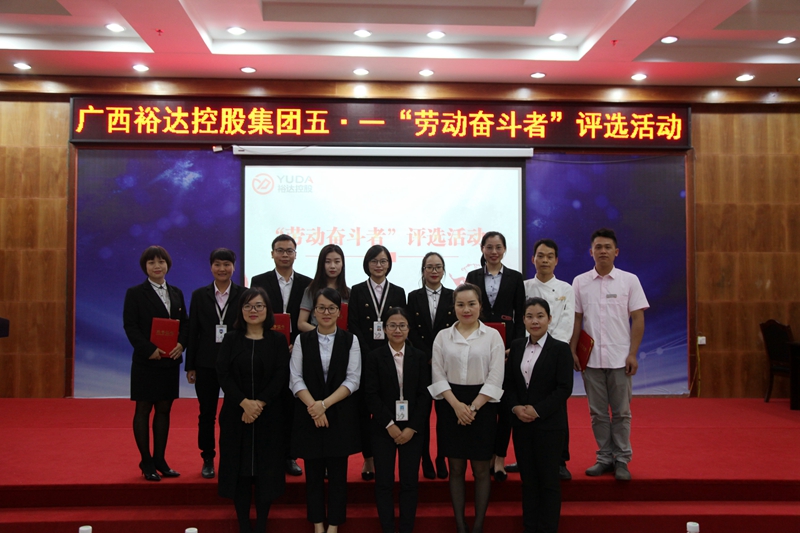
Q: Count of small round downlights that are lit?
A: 15